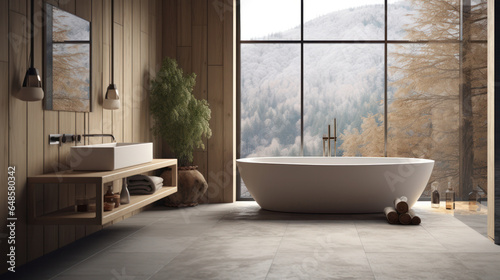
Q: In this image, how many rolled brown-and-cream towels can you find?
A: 4